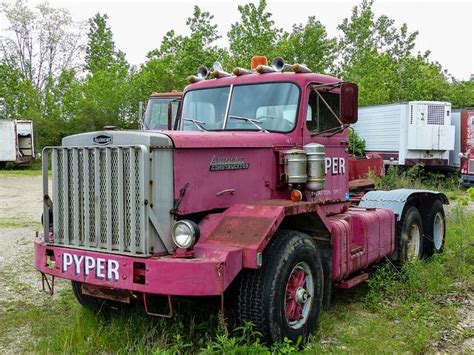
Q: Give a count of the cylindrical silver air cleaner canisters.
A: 2